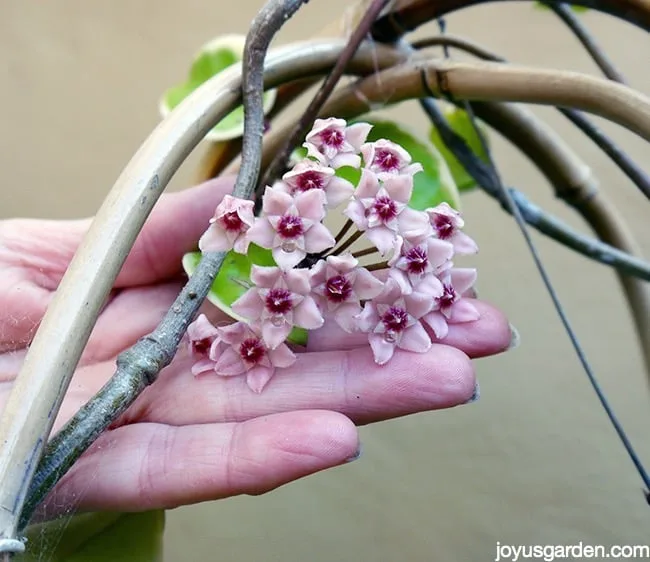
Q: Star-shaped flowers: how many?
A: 14